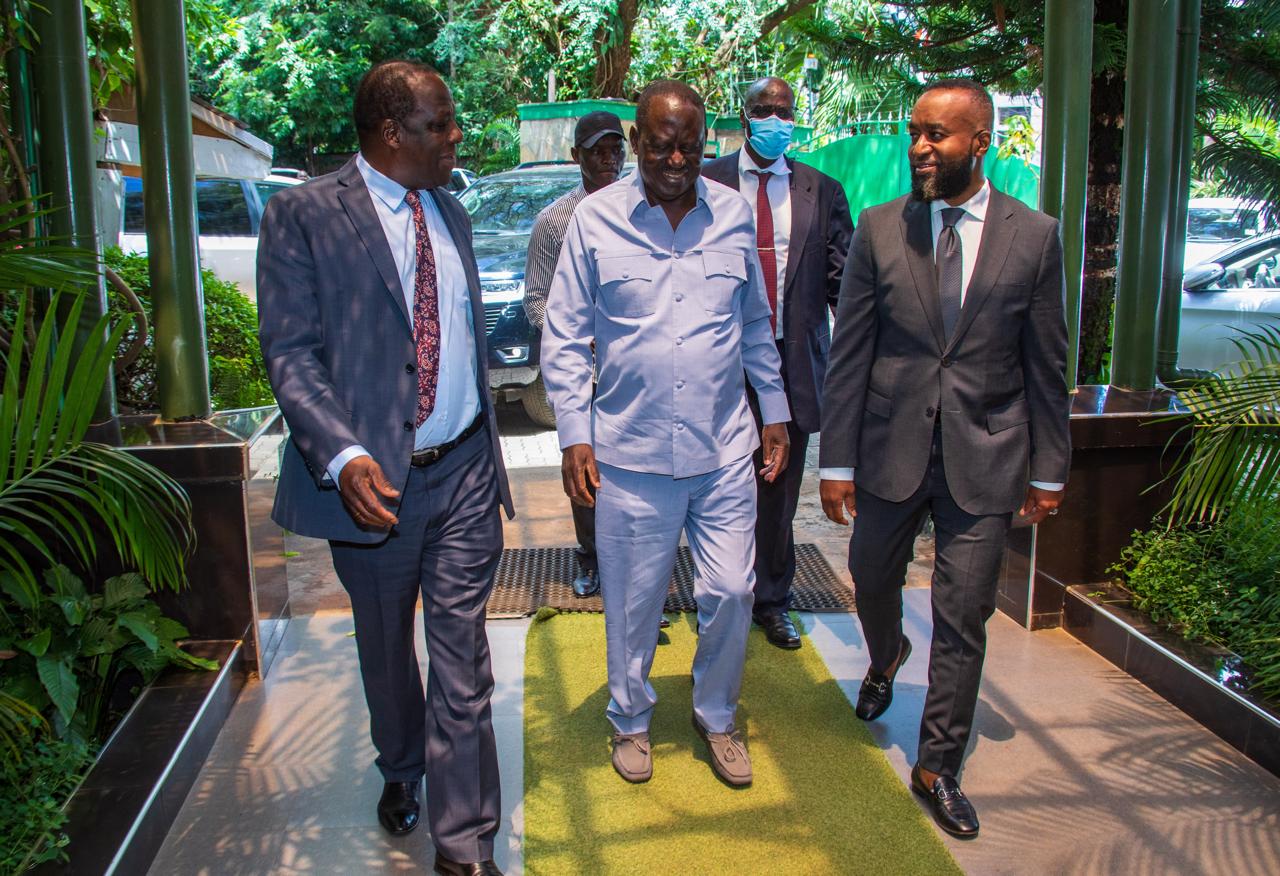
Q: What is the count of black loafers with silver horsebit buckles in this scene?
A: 2